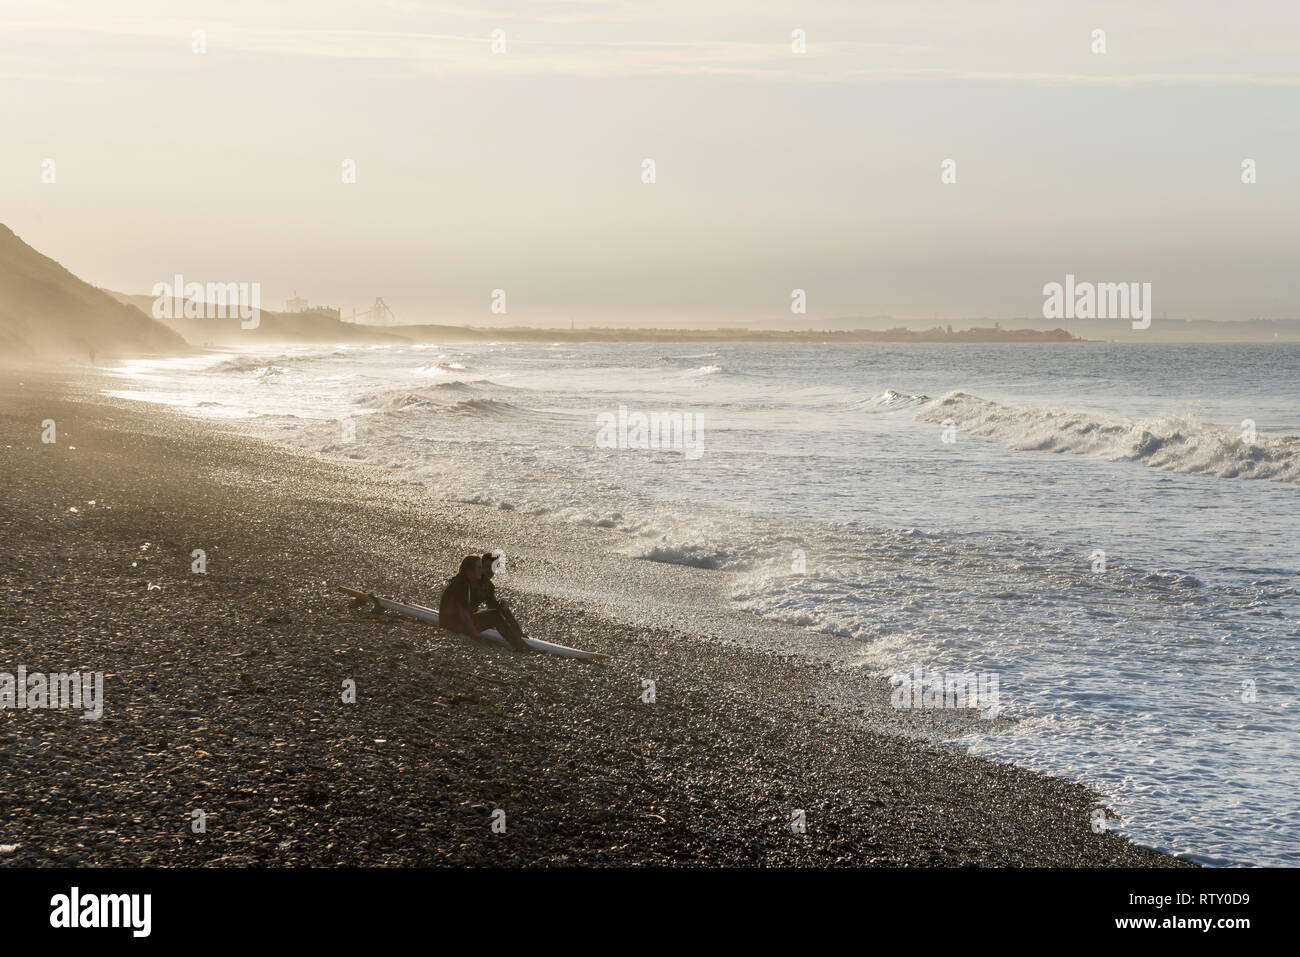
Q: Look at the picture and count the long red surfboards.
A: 0